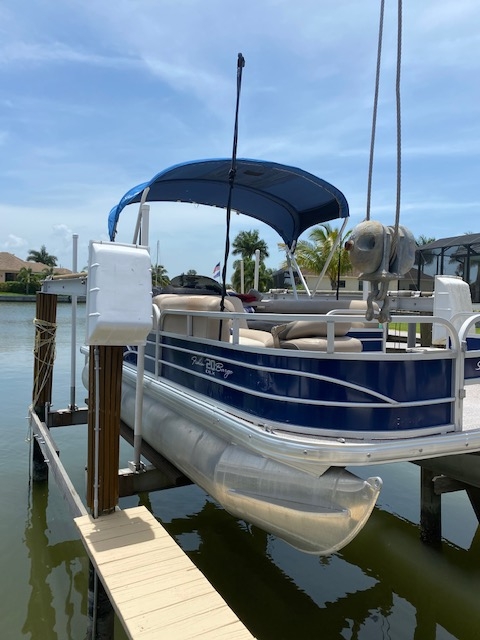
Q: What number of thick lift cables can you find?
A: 2